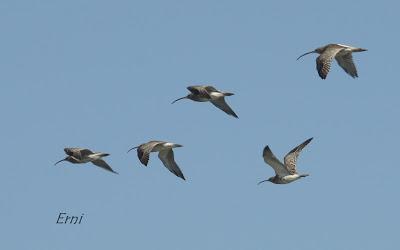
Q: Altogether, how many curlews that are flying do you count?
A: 5